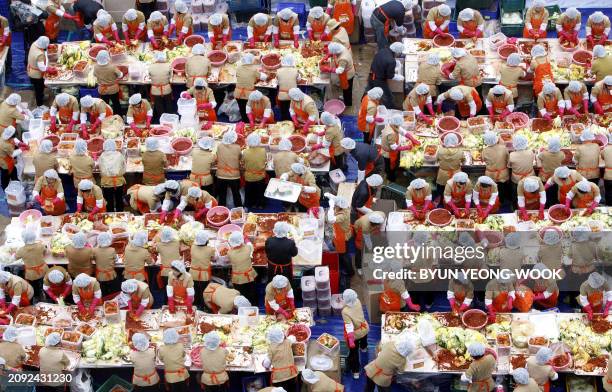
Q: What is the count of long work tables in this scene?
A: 8